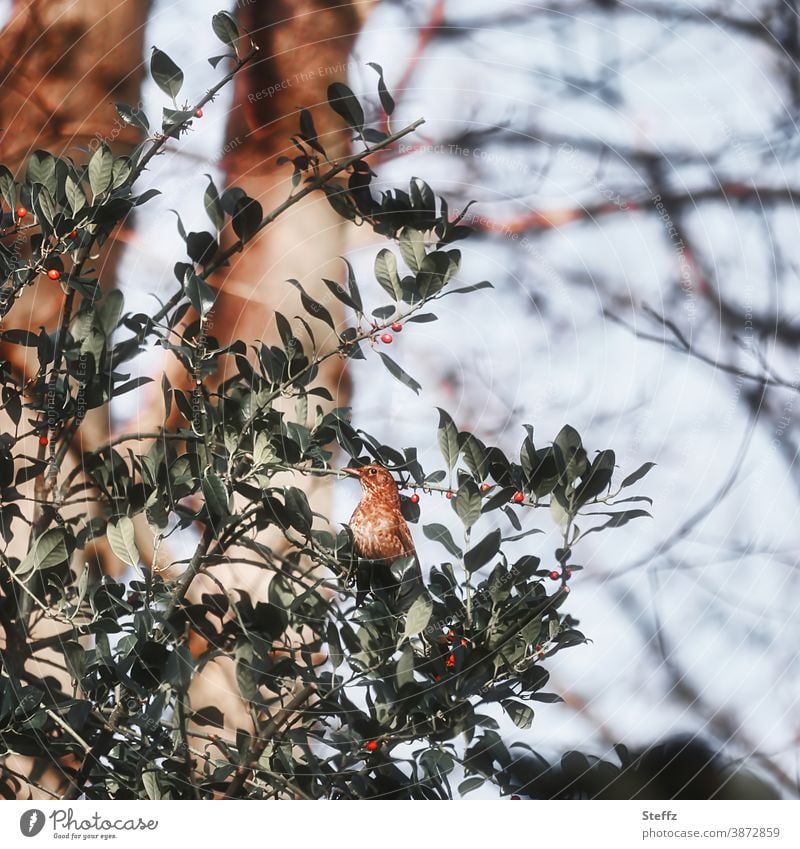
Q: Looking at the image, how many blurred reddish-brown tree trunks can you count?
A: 2